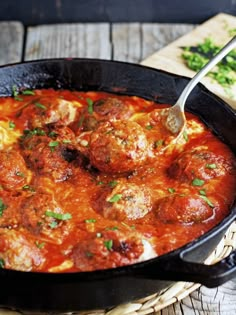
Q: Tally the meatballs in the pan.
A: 11